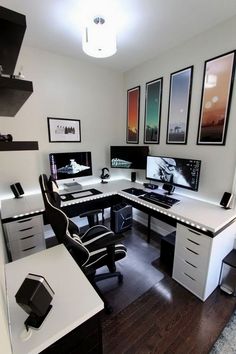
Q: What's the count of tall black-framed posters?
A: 4